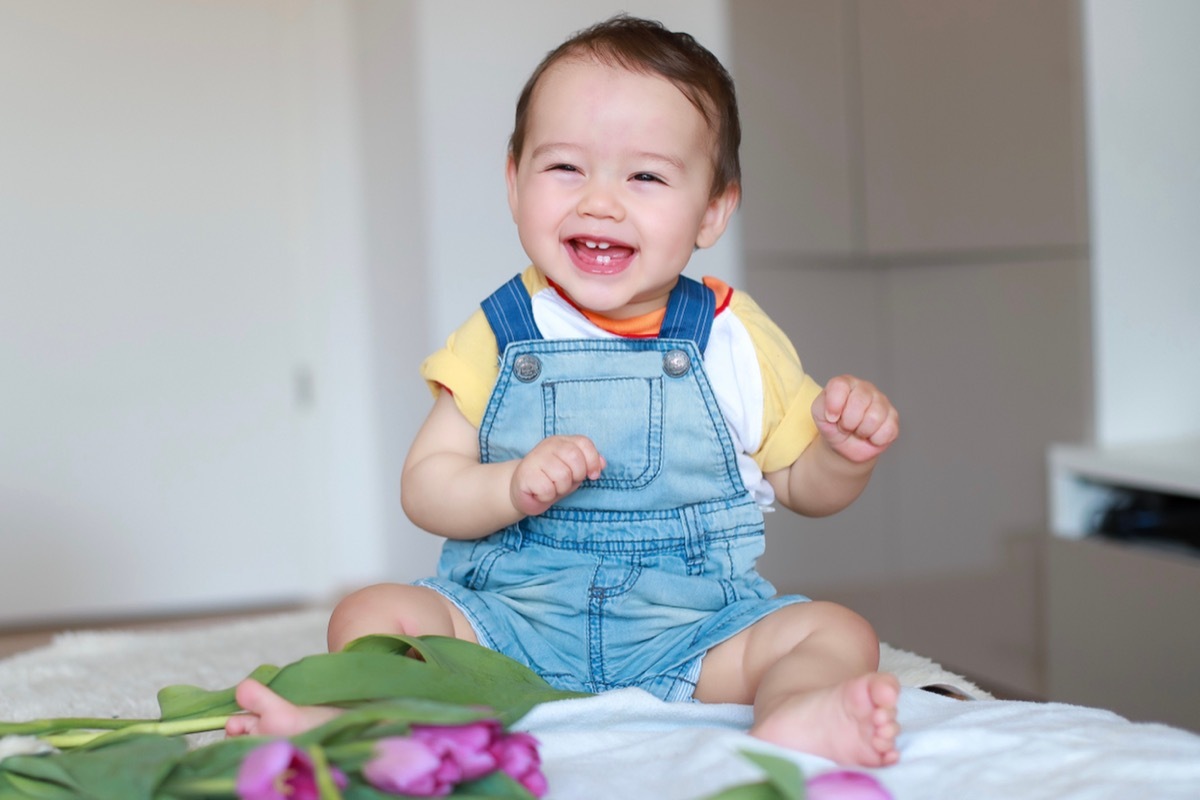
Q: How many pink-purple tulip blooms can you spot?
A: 5